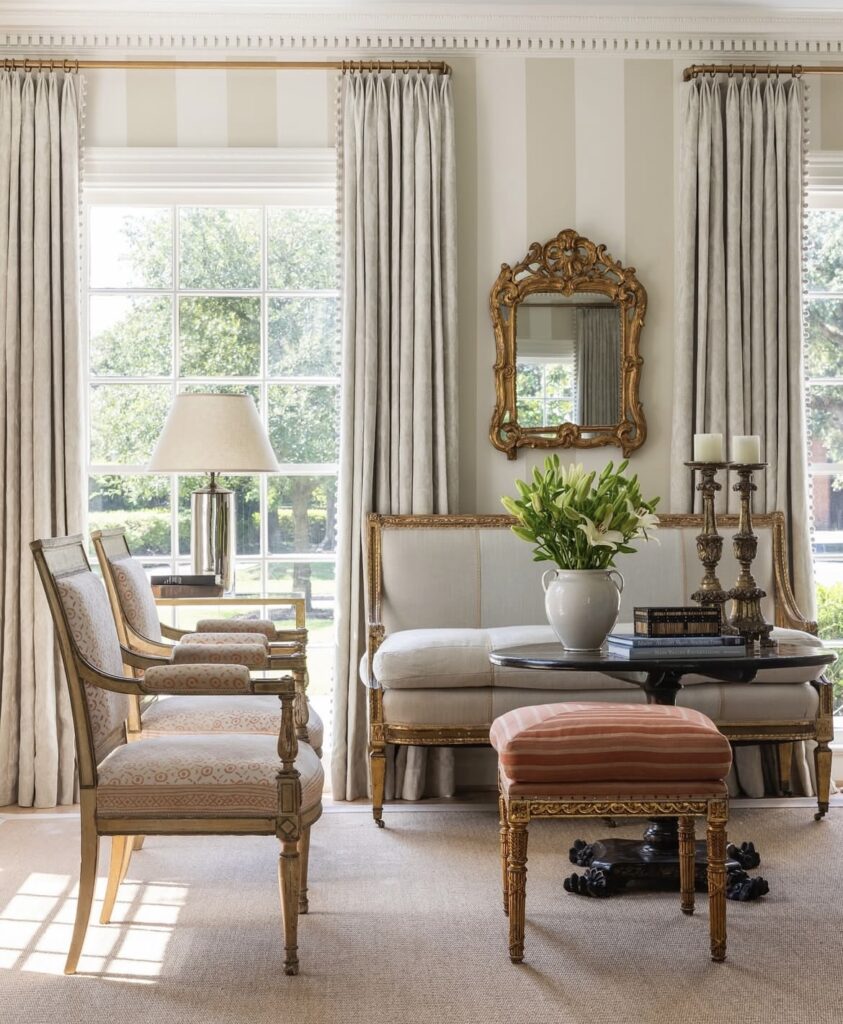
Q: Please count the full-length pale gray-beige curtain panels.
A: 3